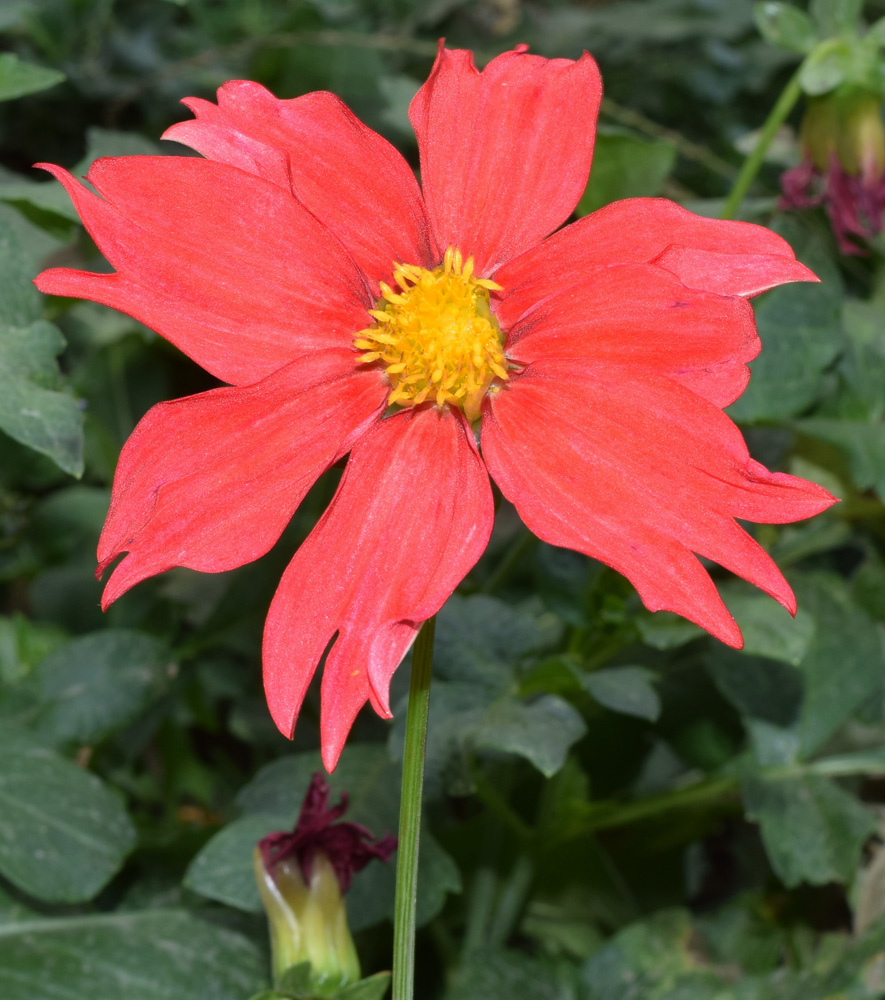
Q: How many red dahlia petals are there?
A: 8